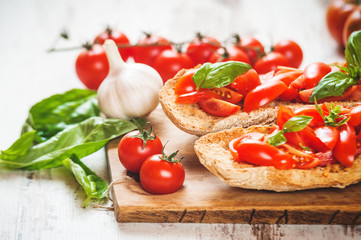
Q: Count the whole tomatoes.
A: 13